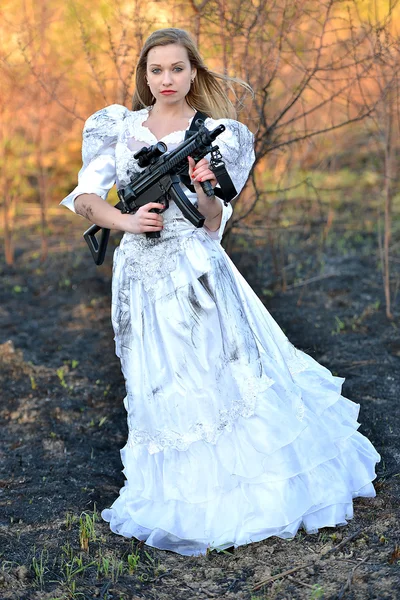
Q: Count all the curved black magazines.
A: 1